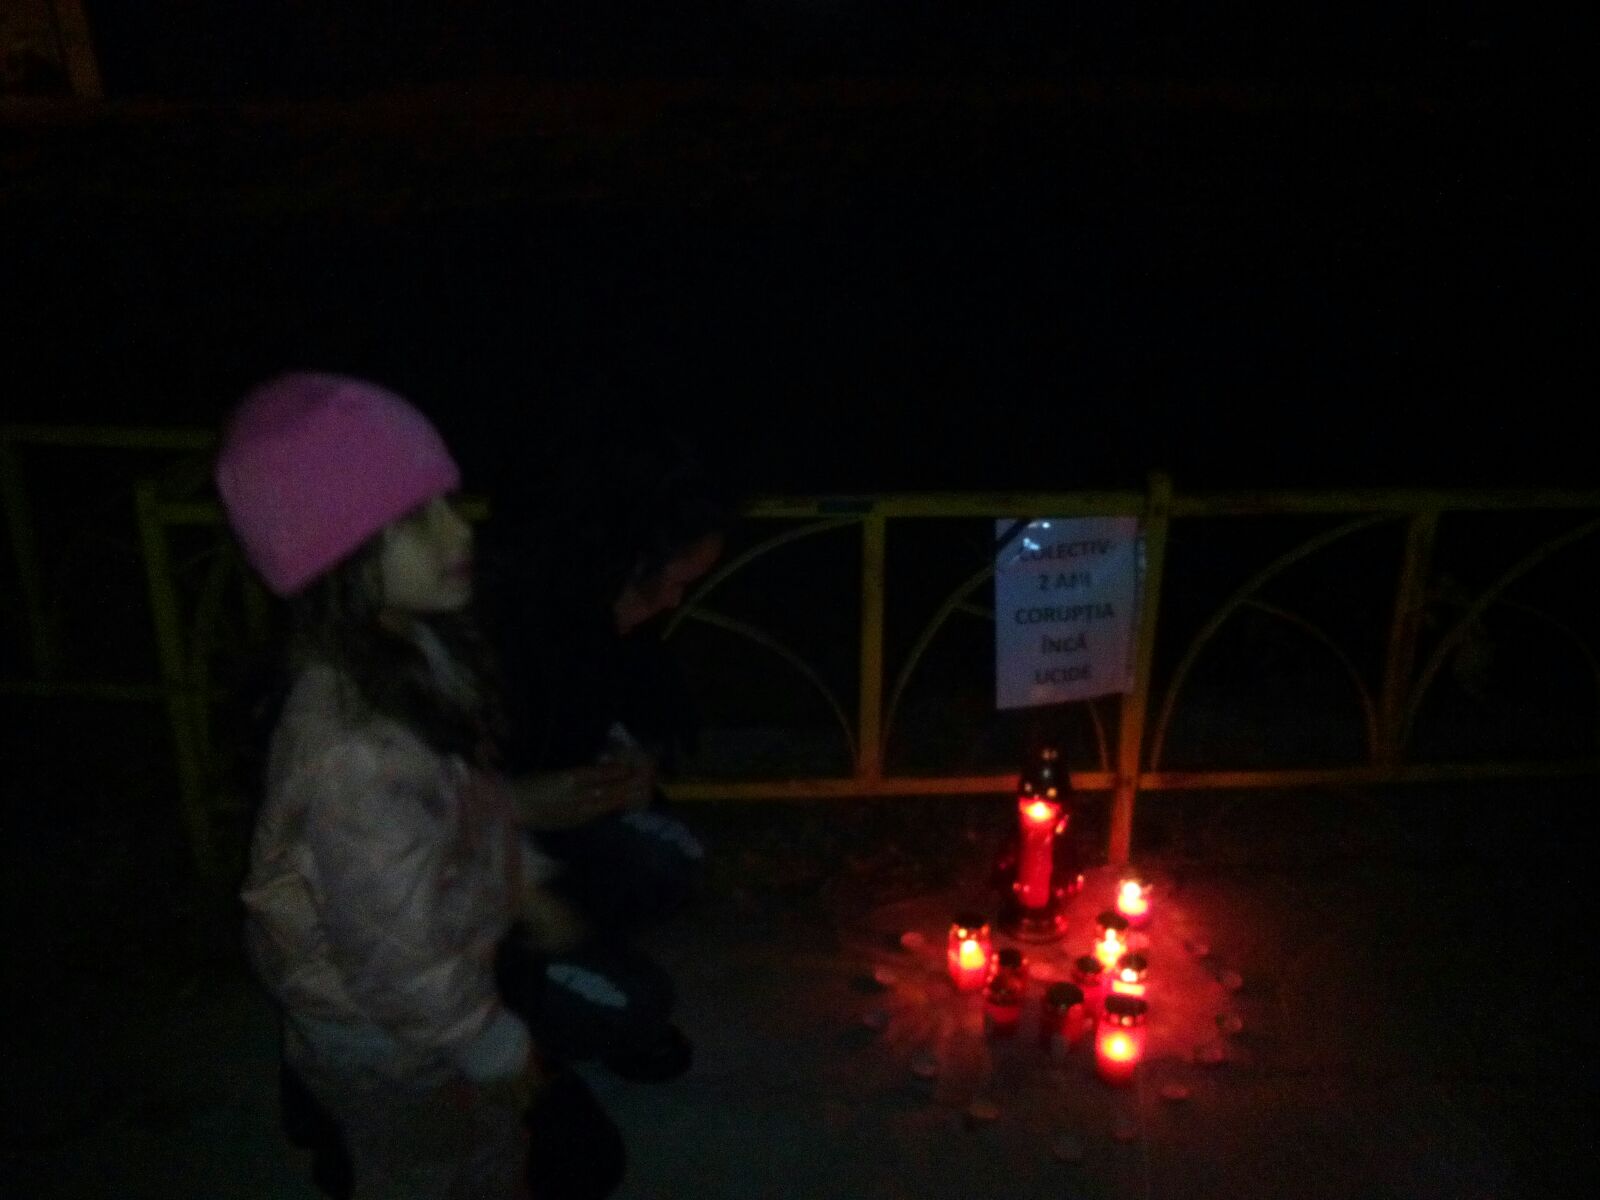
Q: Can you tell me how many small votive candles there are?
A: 8